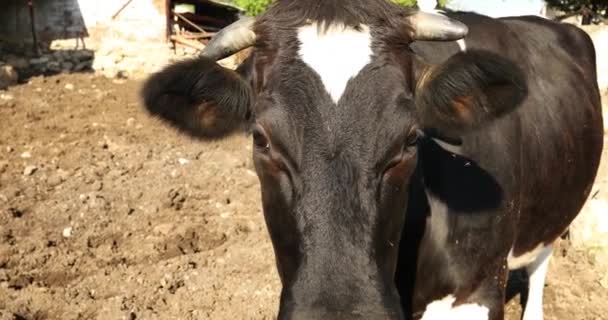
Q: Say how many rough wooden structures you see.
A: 1